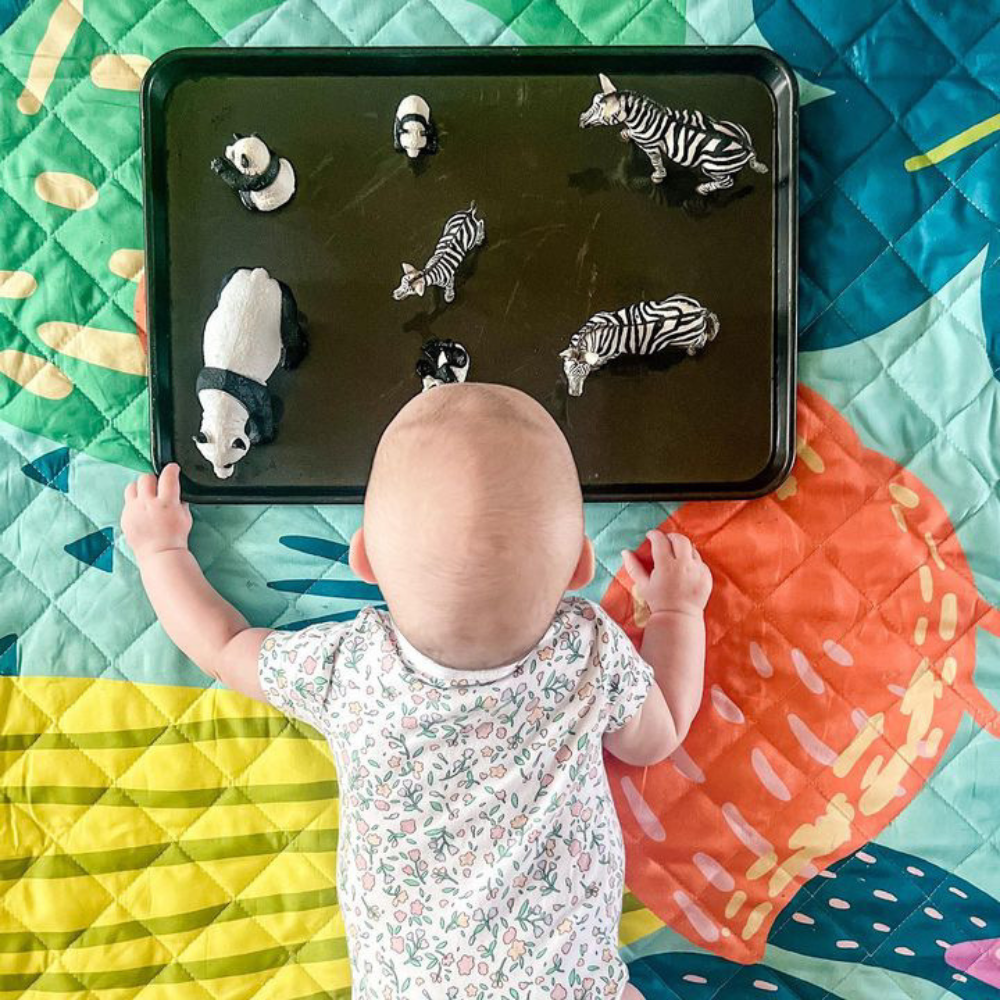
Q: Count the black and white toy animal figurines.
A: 7